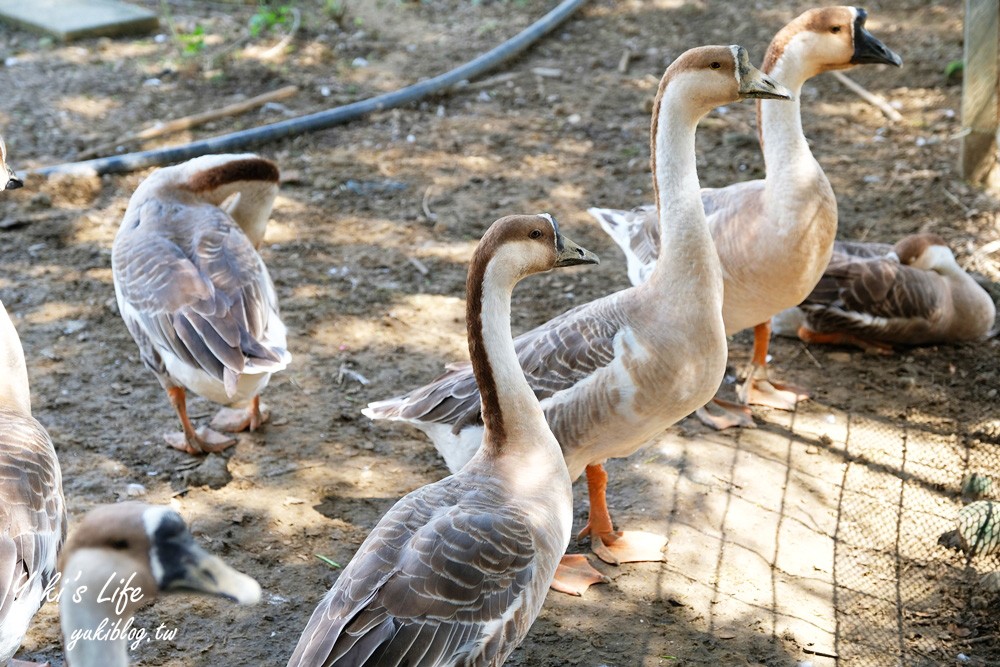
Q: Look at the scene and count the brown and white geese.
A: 7